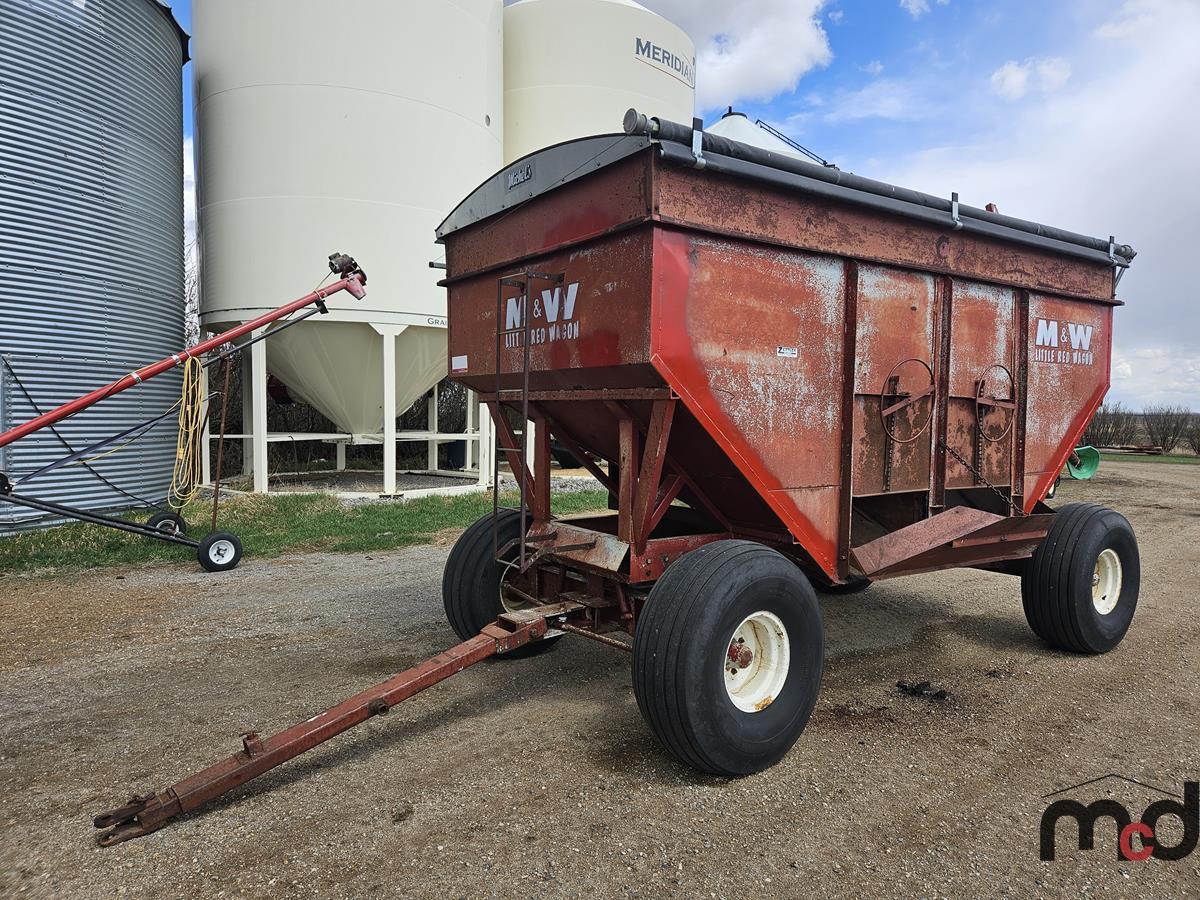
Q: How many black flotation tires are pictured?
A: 4